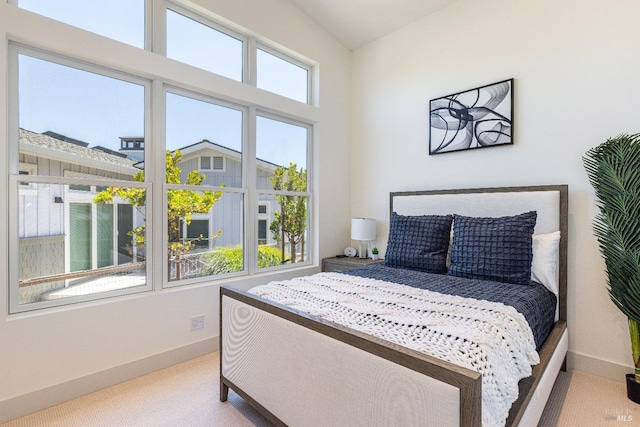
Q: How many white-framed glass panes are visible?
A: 9